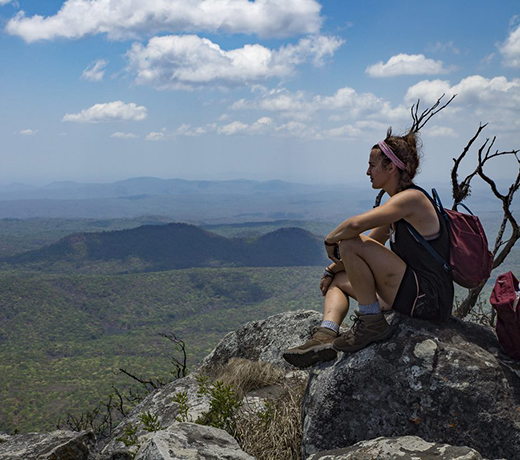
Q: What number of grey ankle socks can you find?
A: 2